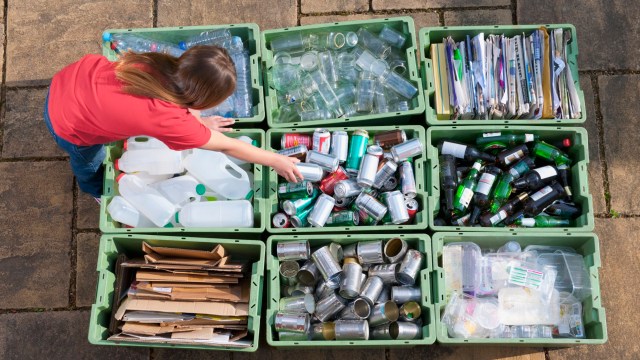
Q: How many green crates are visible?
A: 9